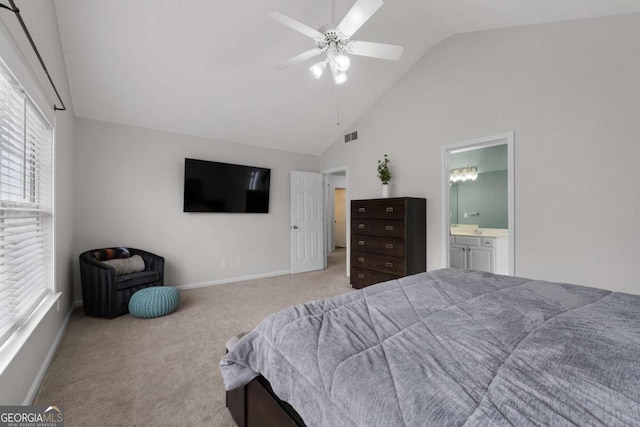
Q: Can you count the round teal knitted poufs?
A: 1